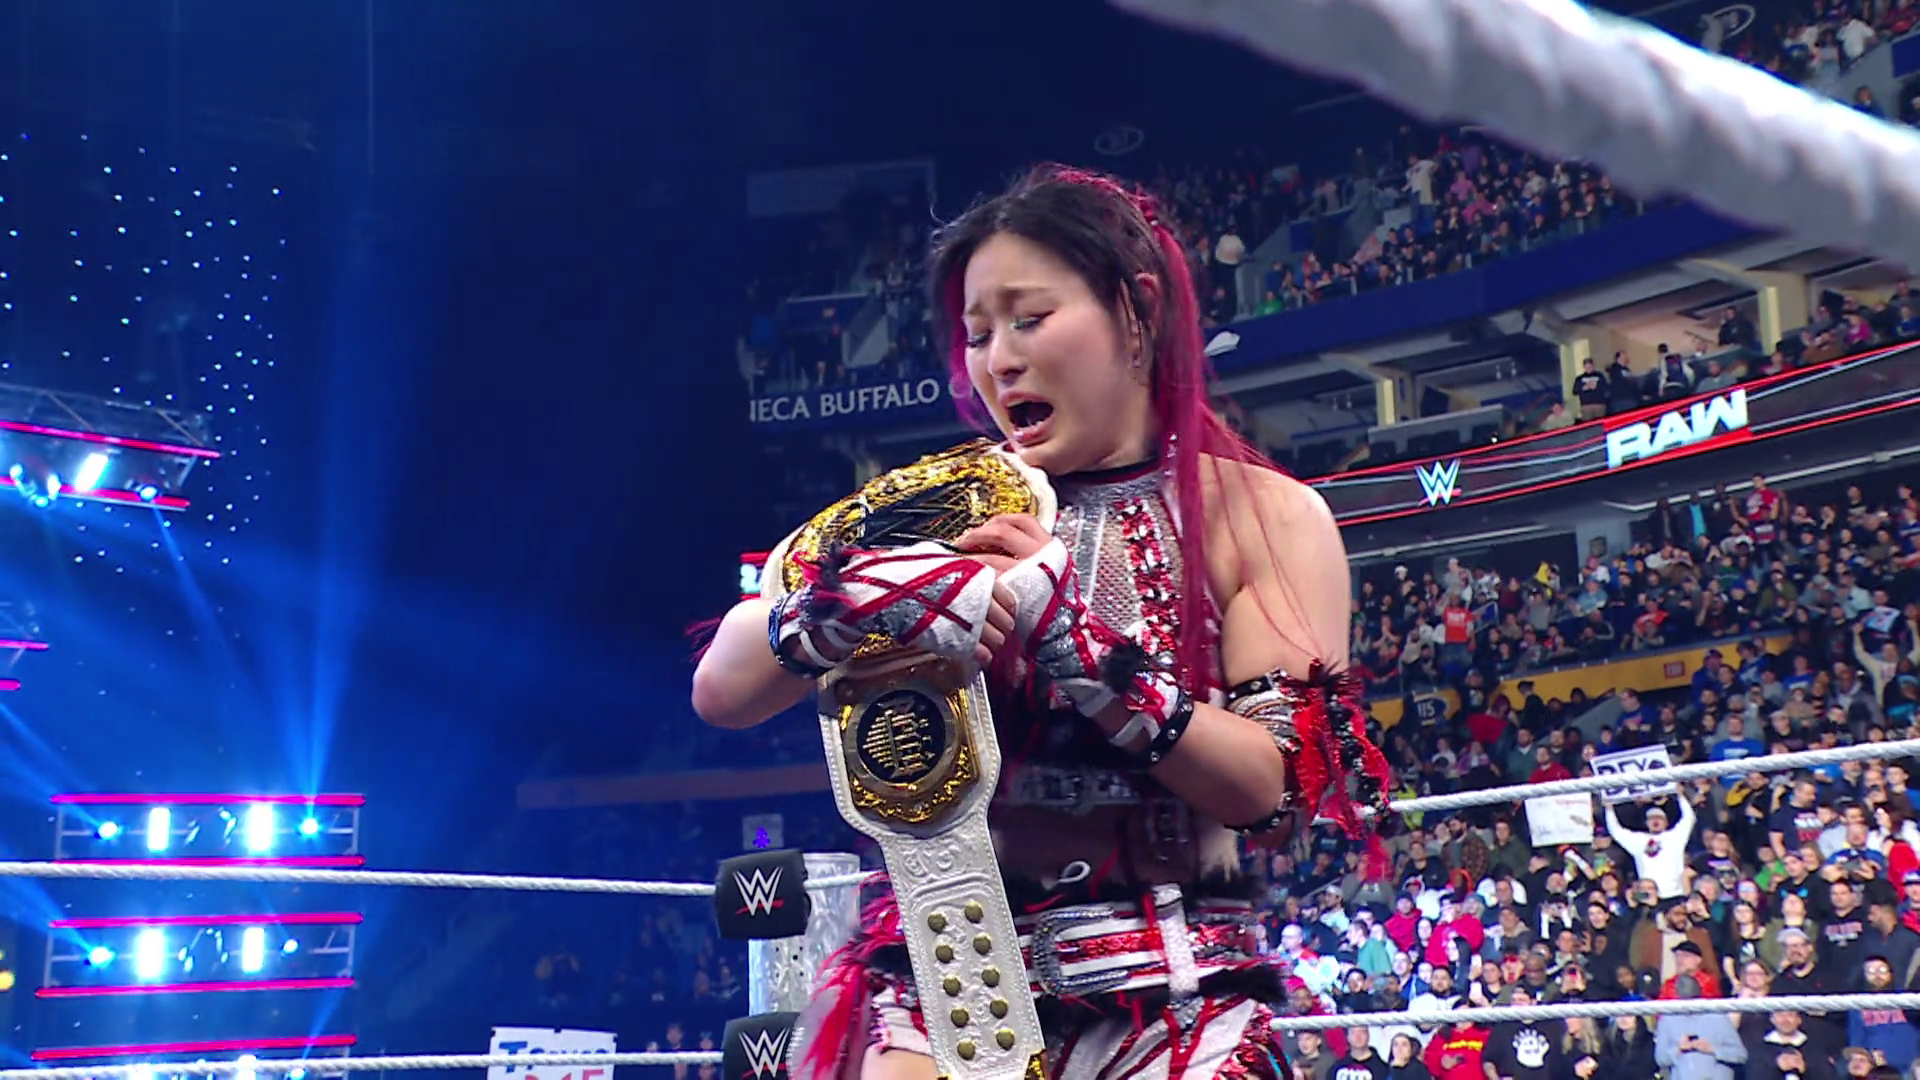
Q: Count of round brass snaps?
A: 10